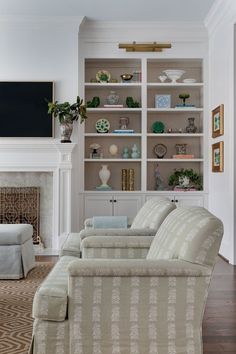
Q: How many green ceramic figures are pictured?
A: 2